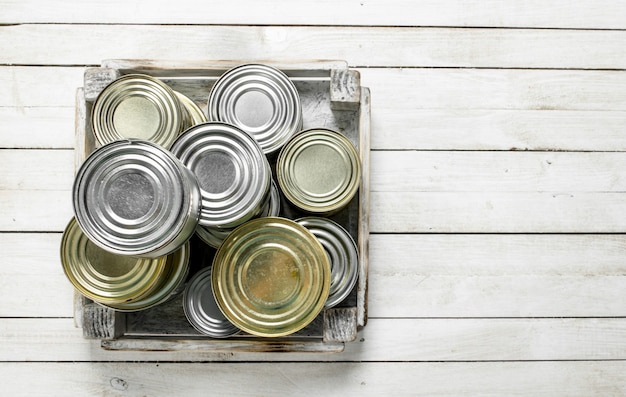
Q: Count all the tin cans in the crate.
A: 12